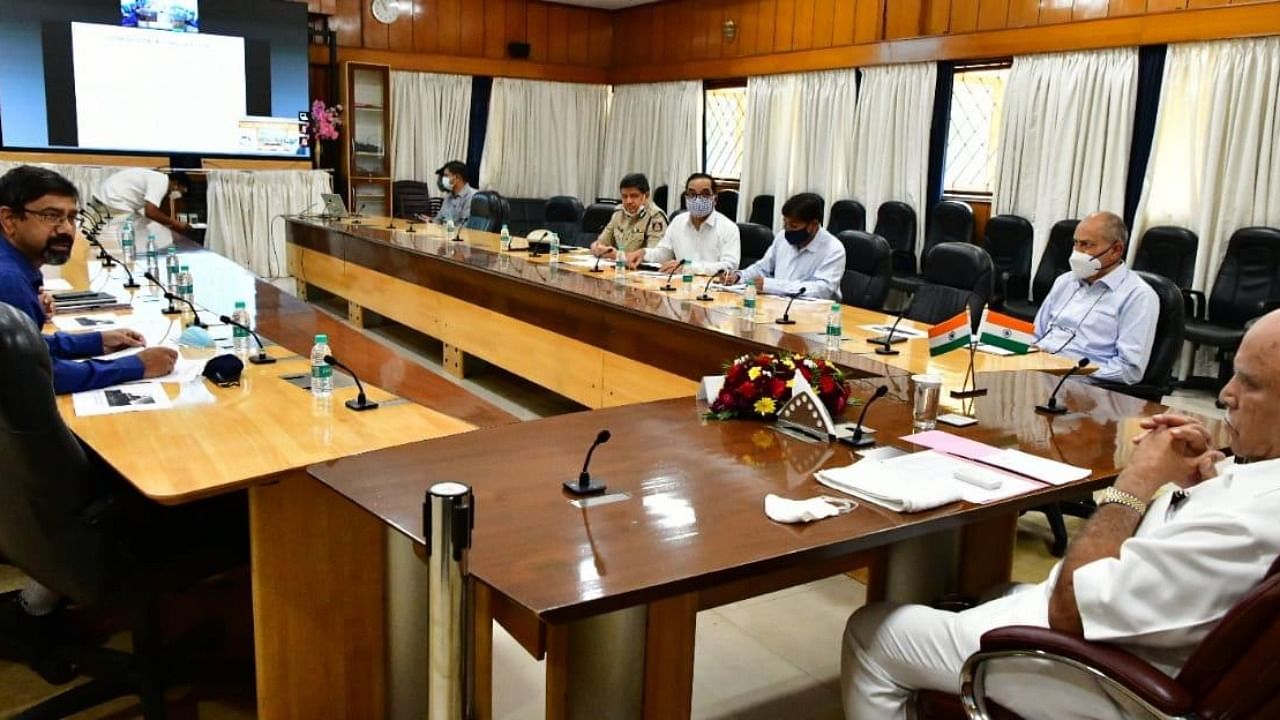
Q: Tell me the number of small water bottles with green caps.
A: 14